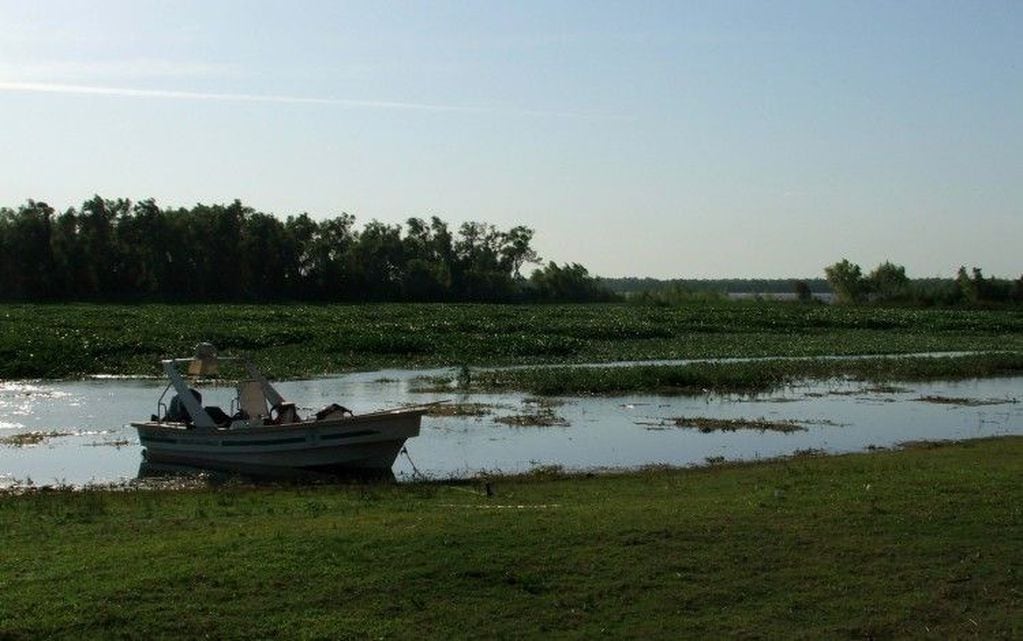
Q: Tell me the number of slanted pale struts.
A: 2